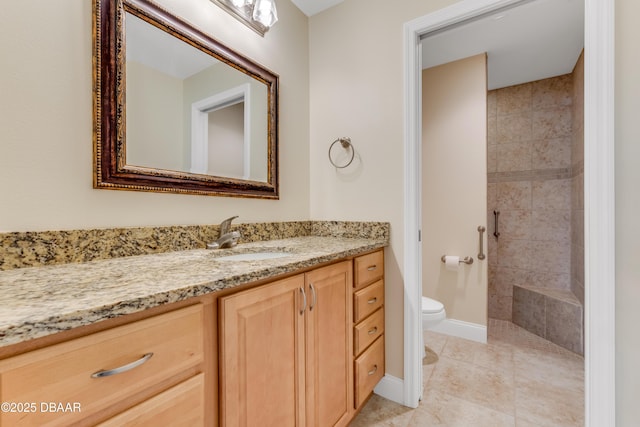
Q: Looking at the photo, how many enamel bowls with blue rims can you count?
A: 0